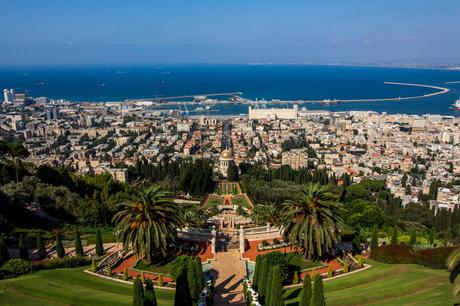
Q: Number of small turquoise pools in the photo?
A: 2